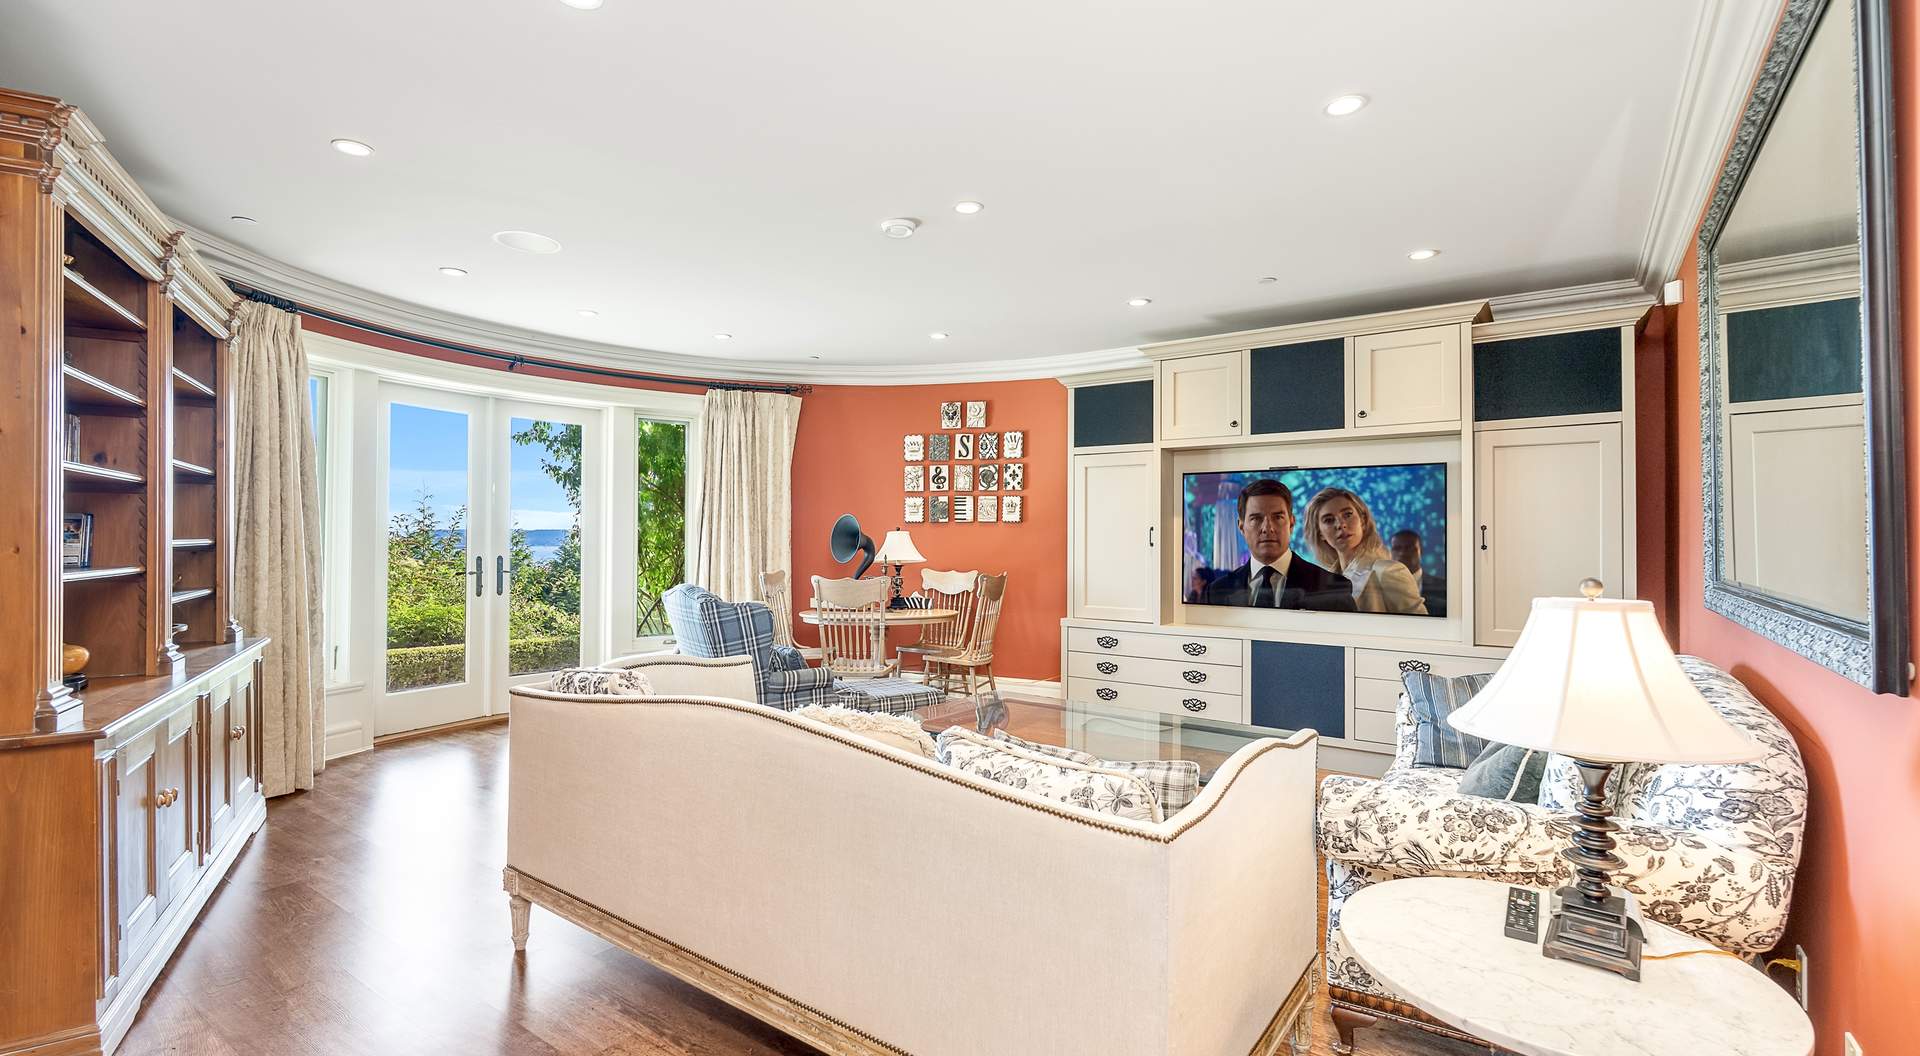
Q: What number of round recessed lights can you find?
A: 10